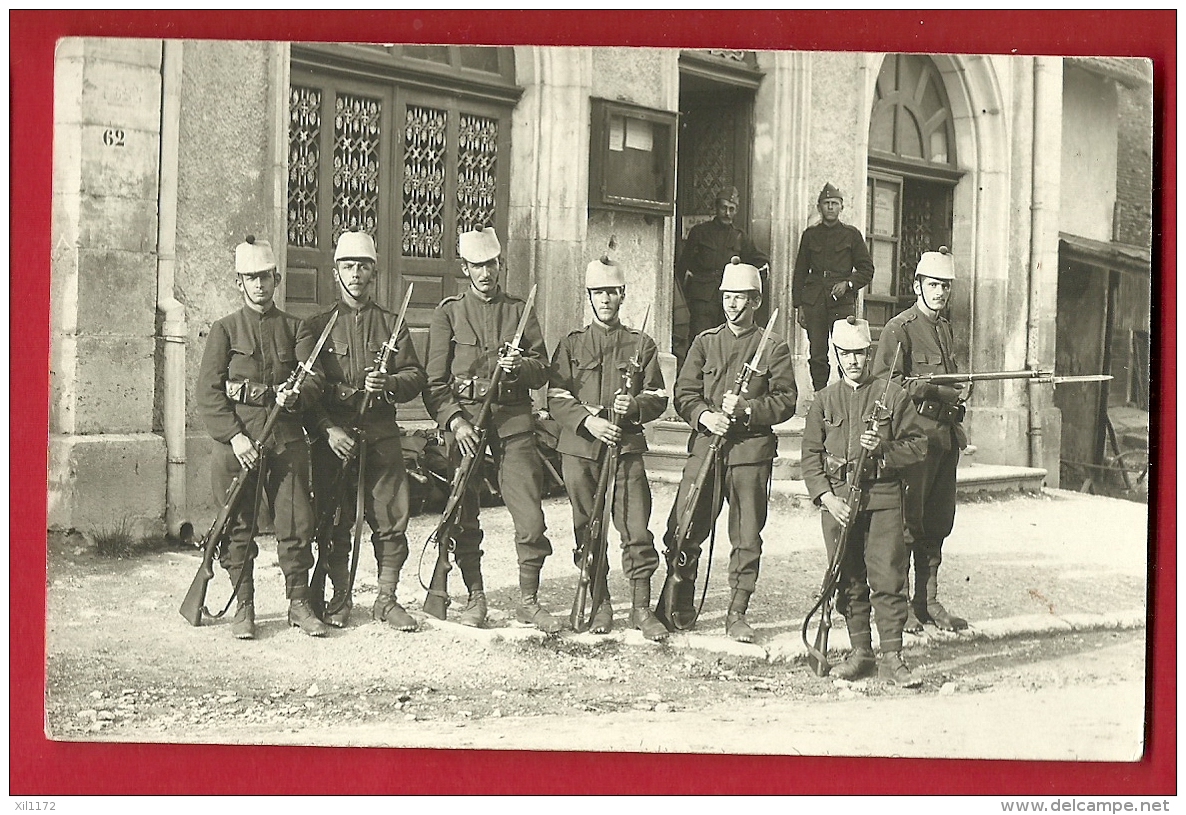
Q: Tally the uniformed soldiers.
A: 9